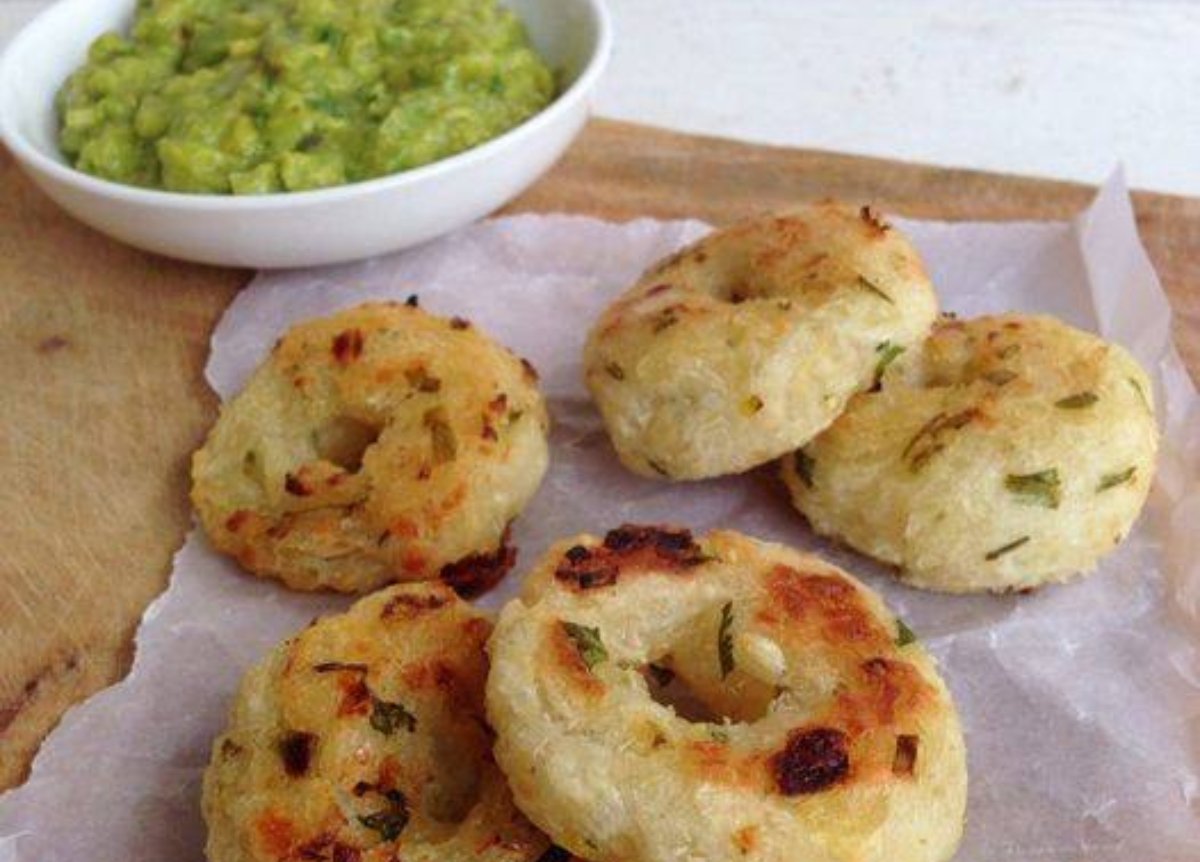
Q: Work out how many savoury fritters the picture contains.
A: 5